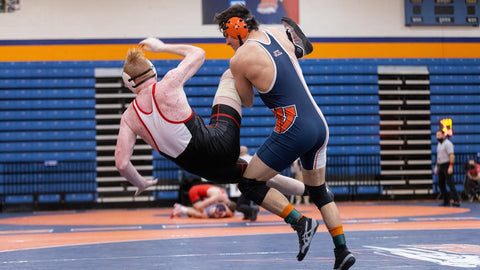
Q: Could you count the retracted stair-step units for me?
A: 2